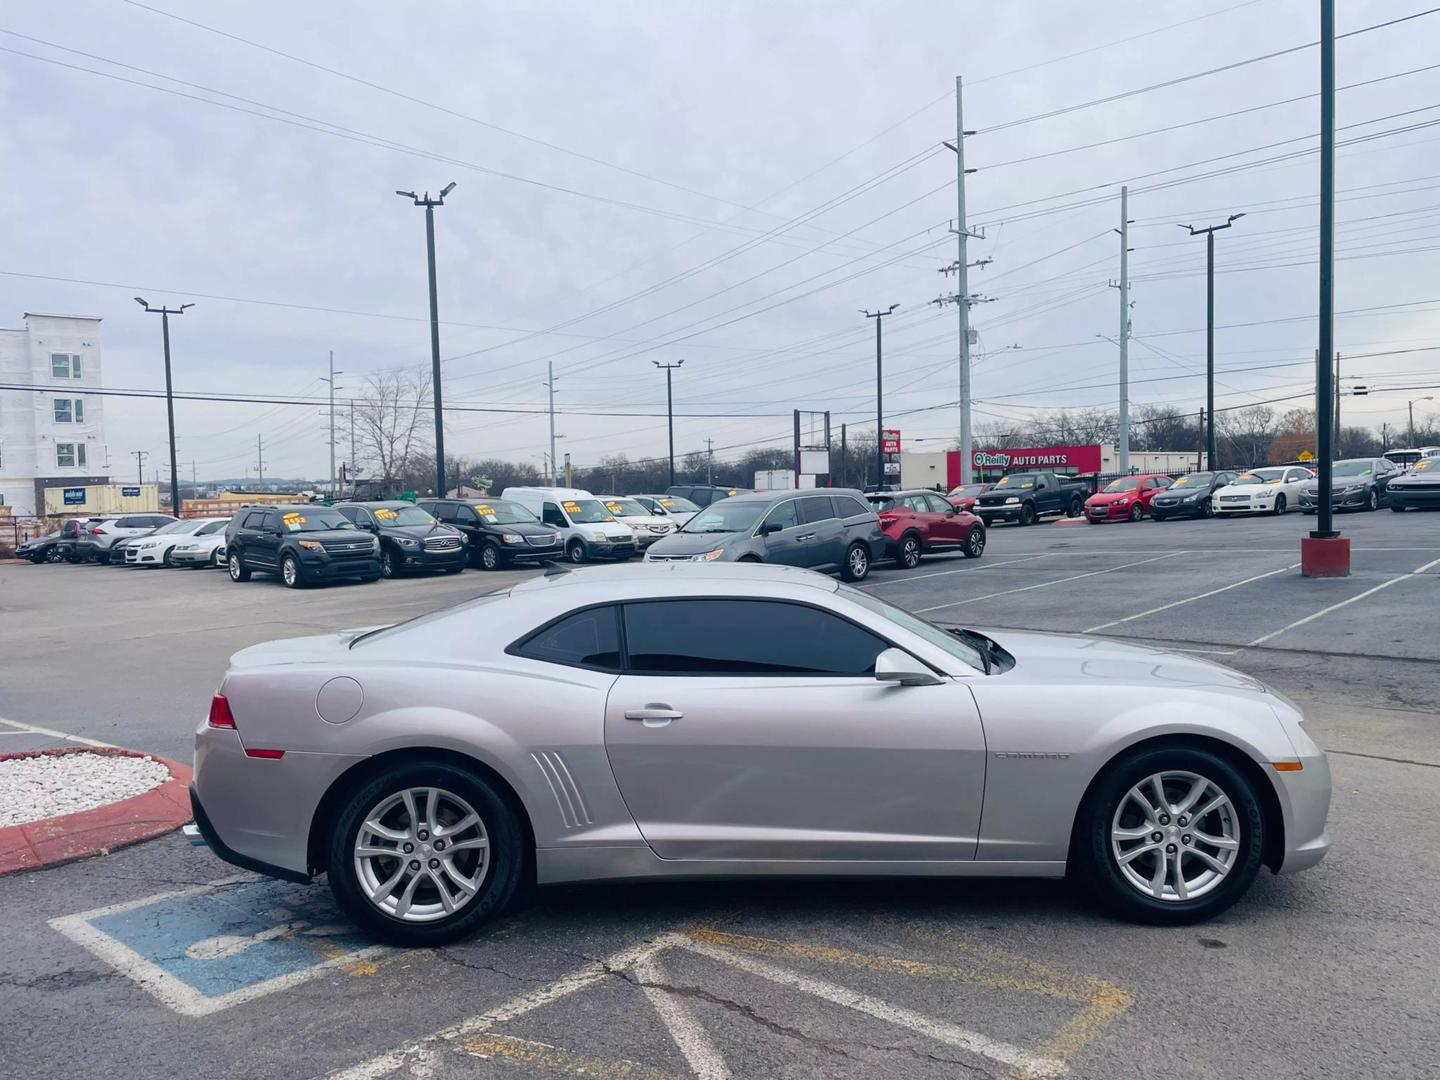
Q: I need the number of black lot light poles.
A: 6